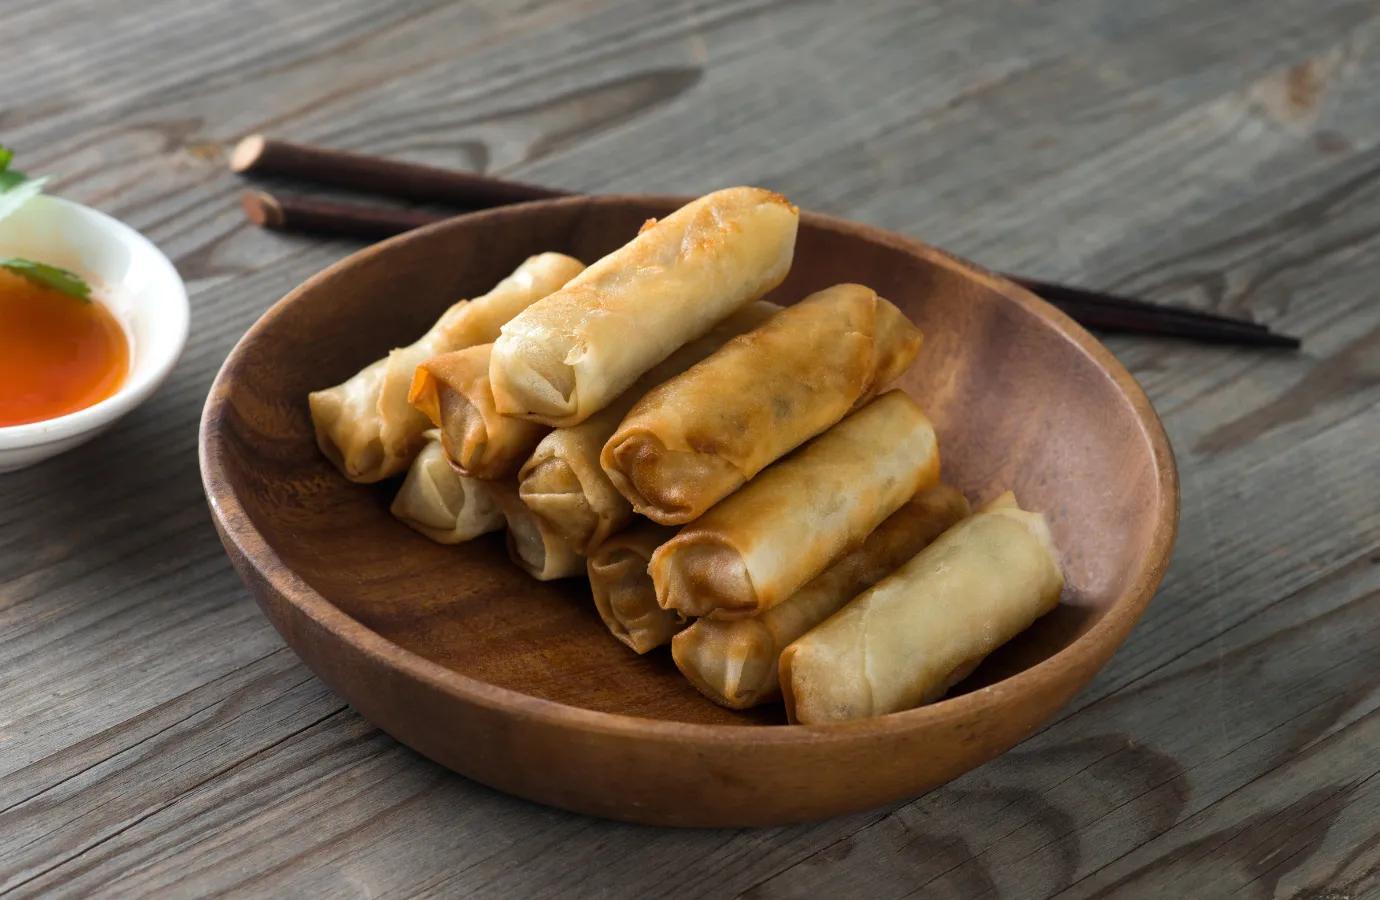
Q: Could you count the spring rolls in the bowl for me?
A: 11